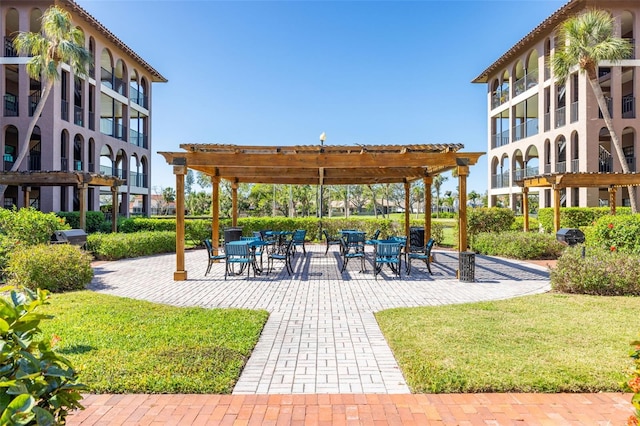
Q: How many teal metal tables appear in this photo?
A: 4